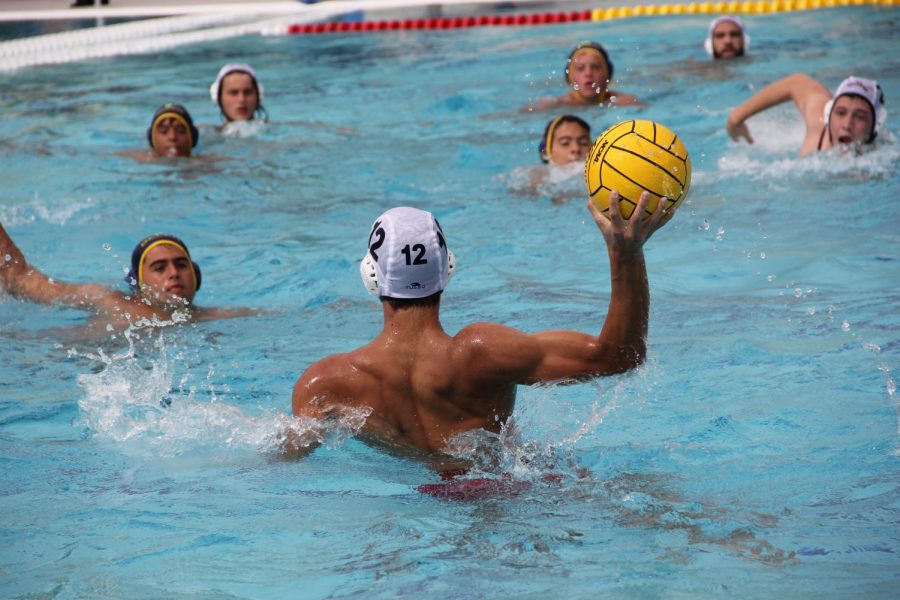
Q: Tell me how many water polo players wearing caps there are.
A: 8